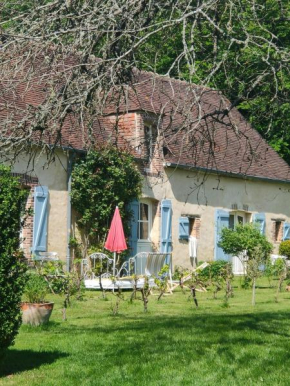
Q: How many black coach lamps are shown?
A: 0